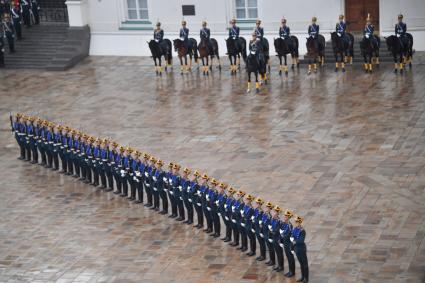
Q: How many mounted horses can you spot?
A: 11